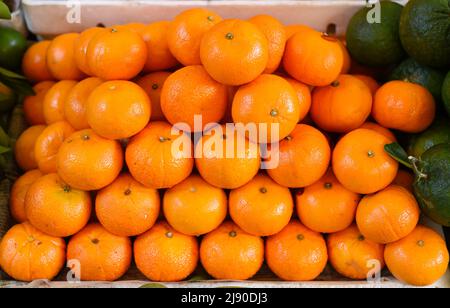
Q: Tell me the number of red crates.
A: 0